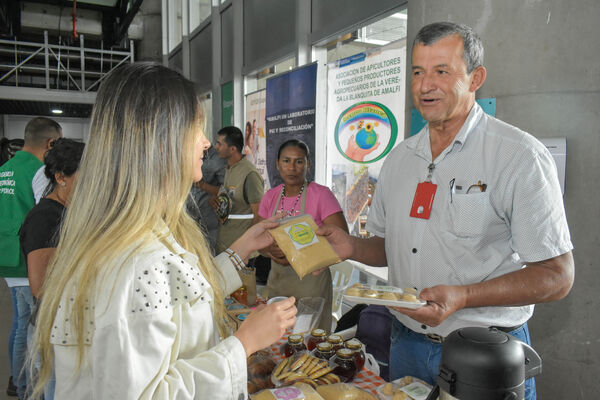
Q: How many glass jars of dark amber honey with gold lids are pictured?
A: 6